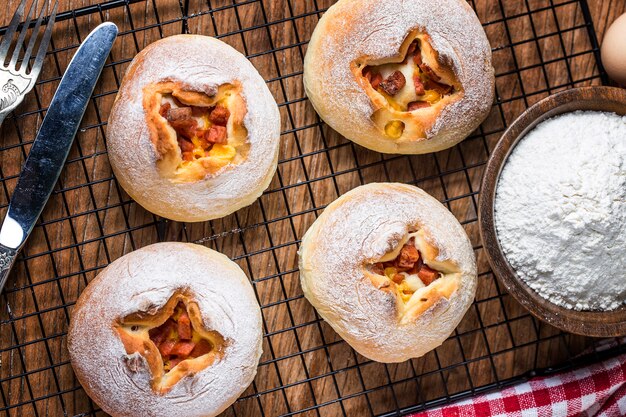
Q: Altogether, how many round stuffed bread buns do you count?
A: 4